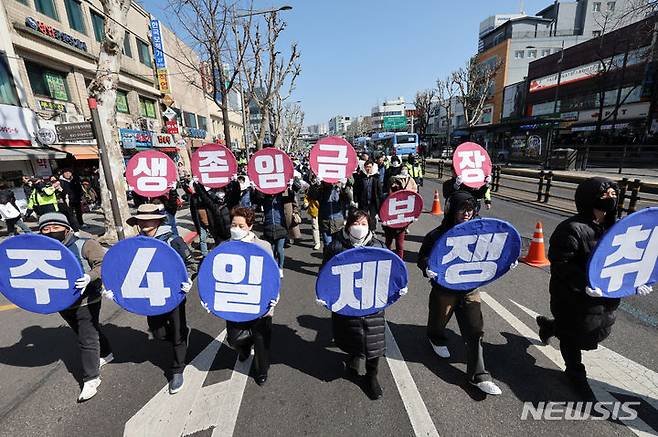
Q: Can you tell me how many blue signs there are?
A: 6